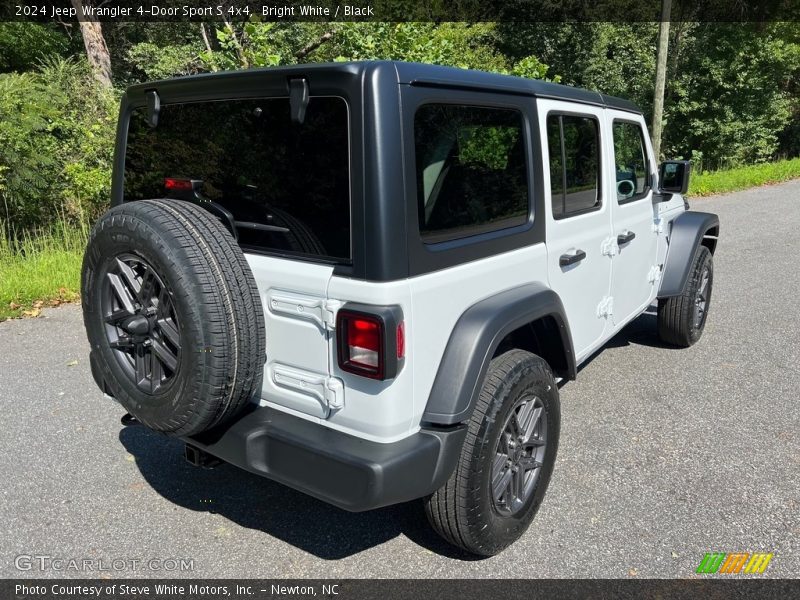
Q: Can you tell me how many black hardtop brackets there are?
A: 2